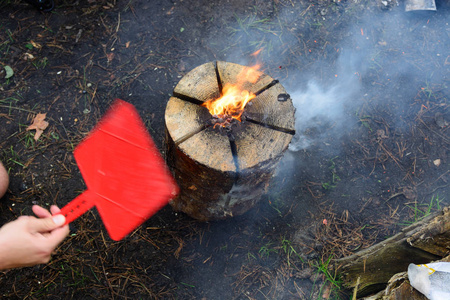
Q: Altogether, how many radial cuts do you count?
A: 6